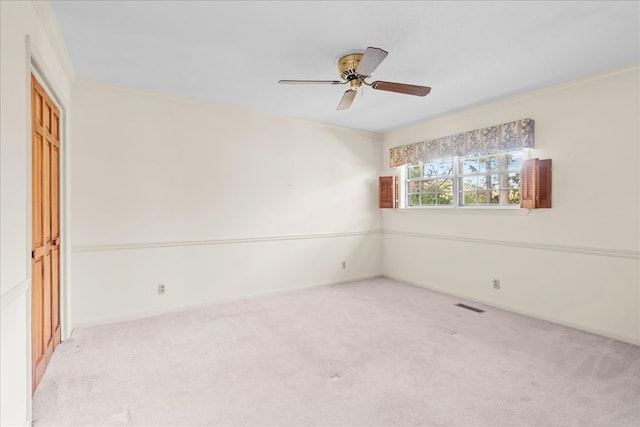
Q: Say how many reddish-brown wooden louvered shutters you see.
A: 2